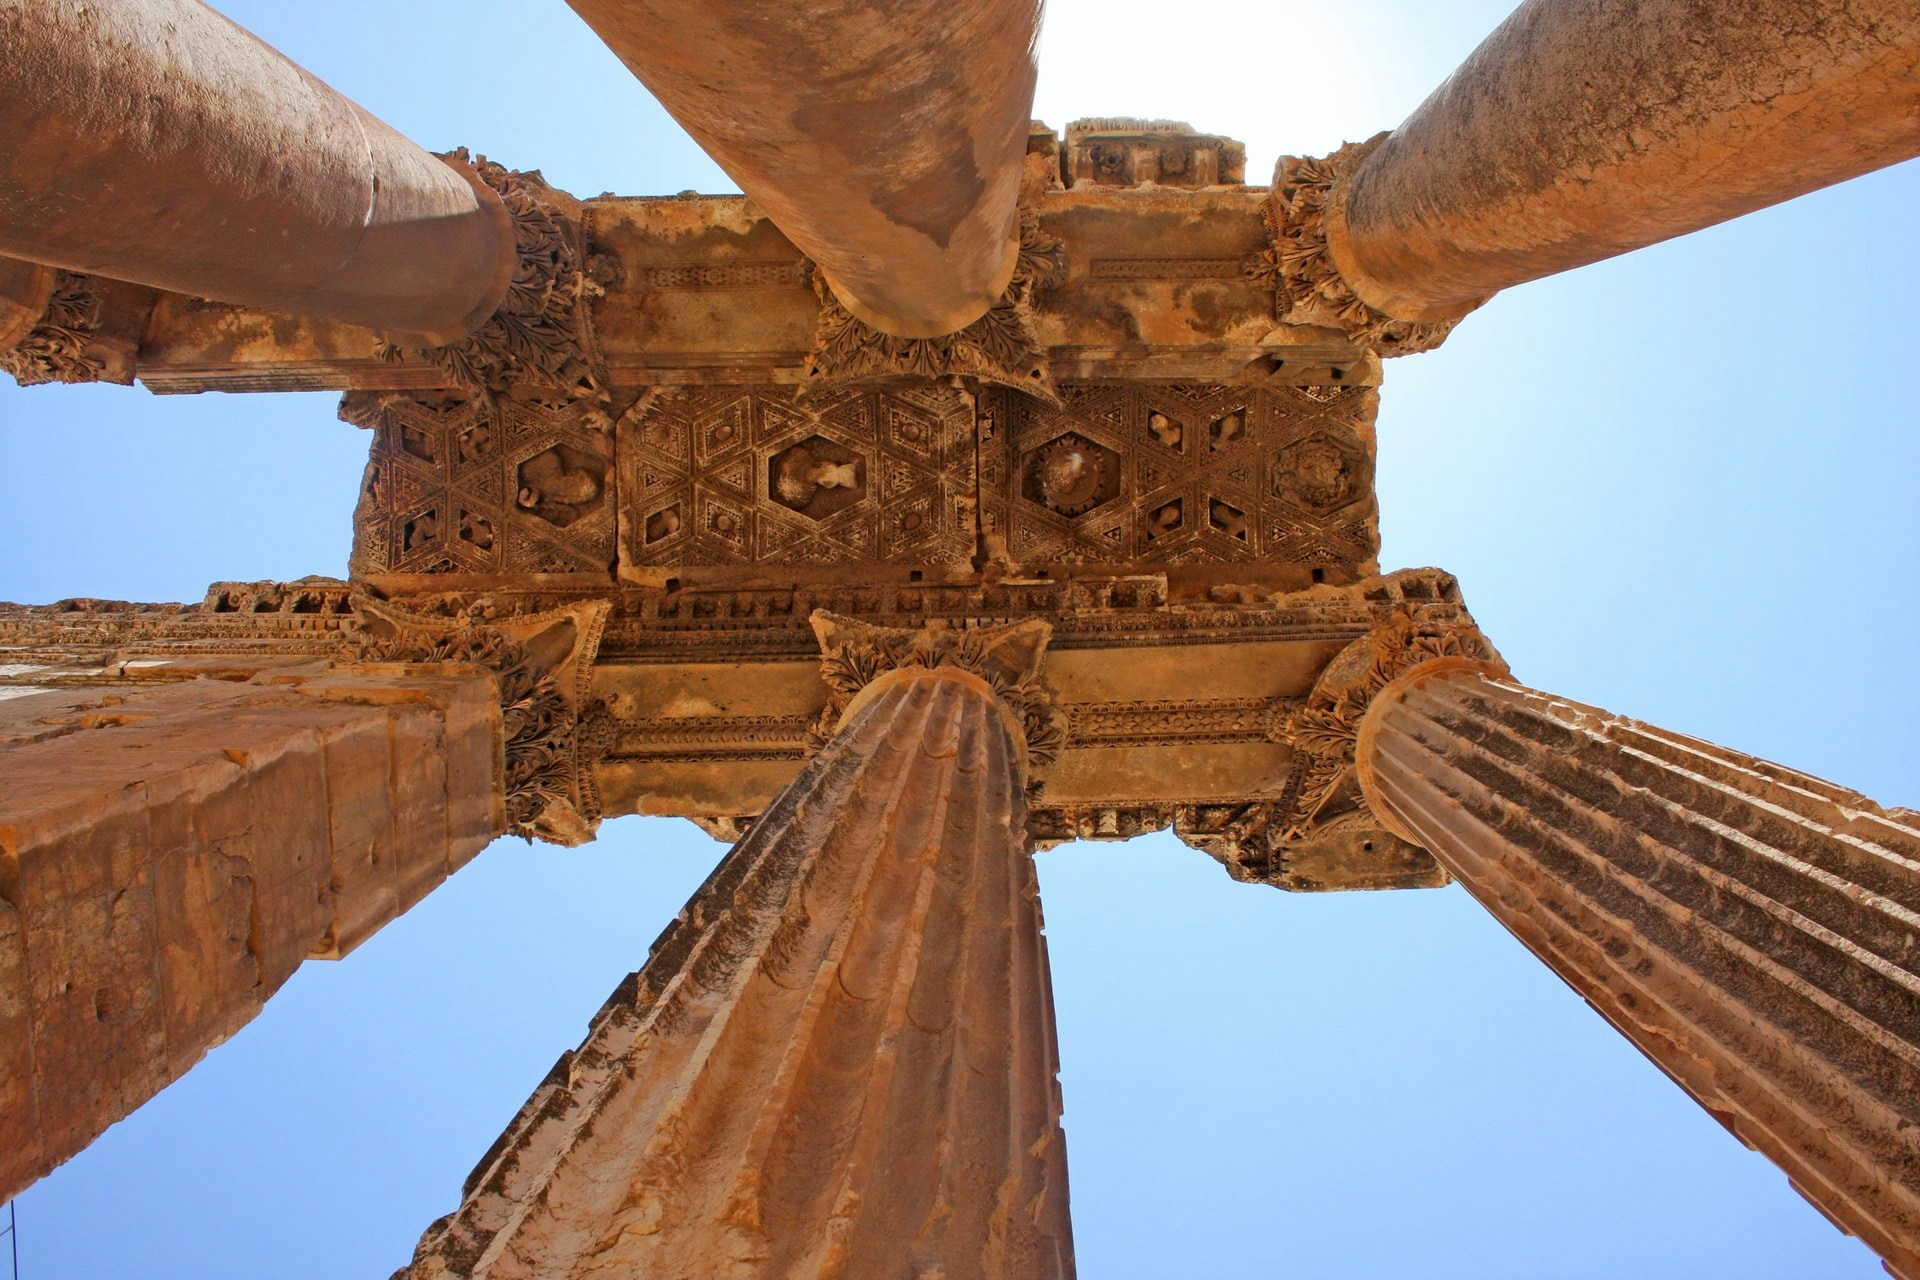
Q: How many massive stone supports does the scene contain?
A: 6